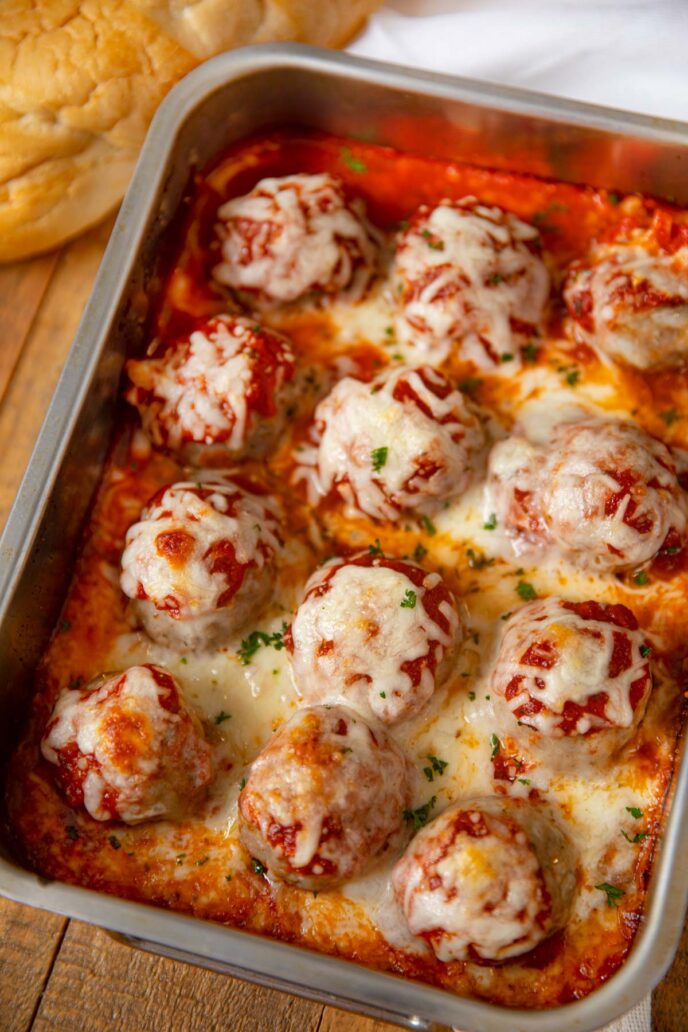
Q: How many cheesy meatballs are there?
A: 12